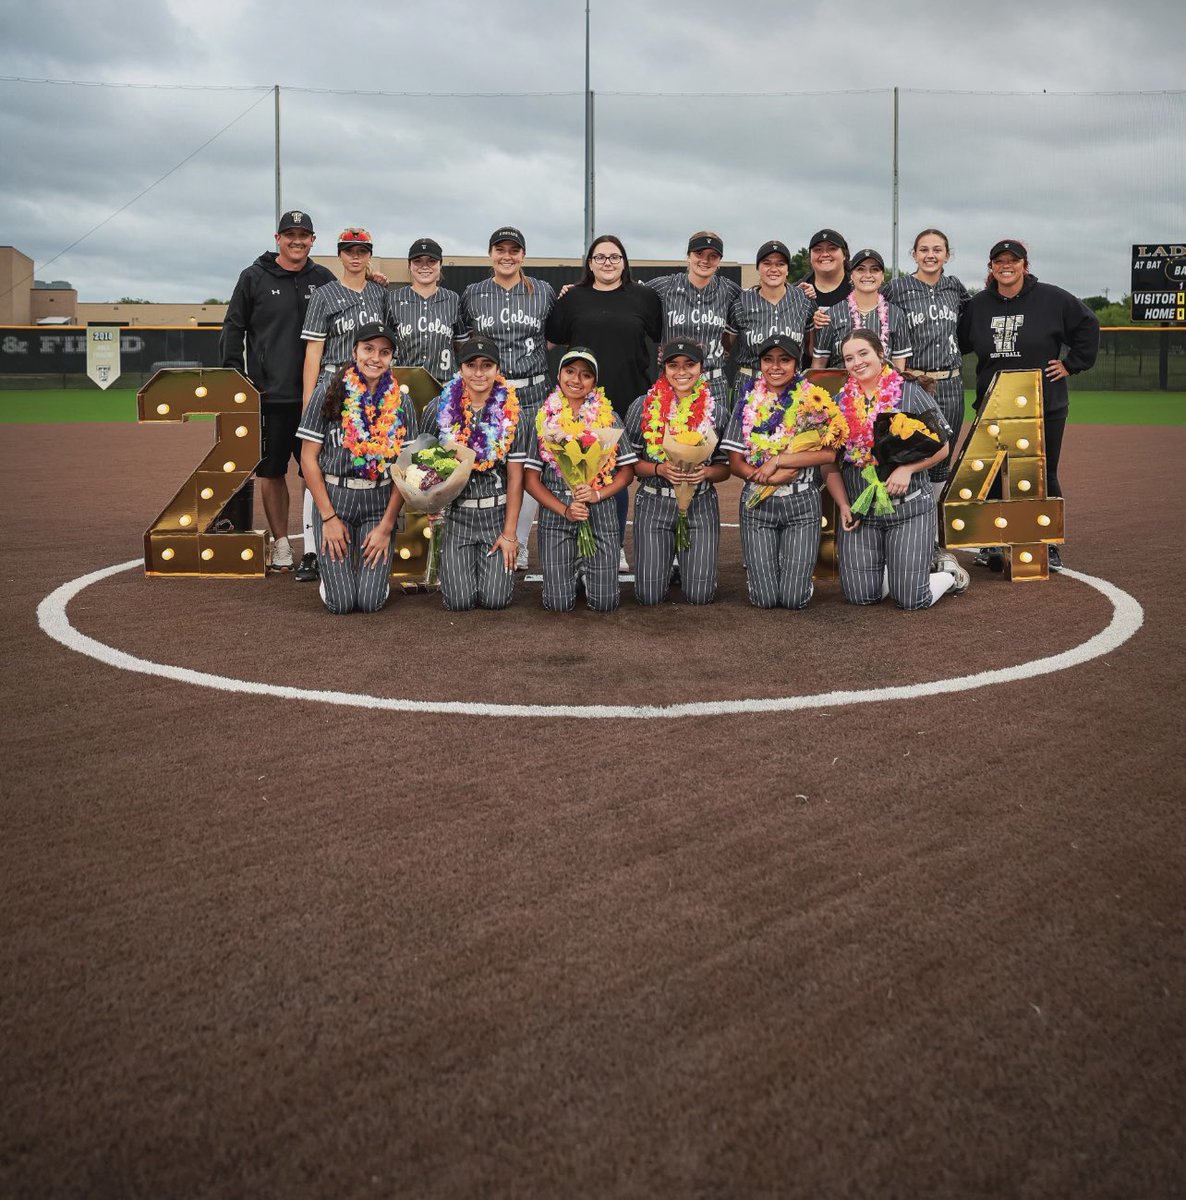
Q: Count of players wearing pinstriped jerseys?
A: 13